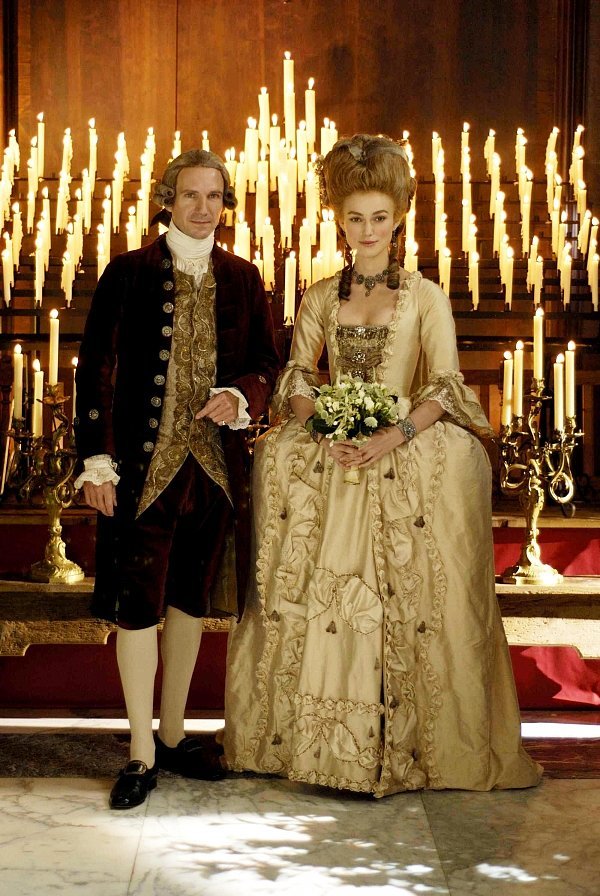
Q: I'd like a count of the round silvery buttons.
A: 11